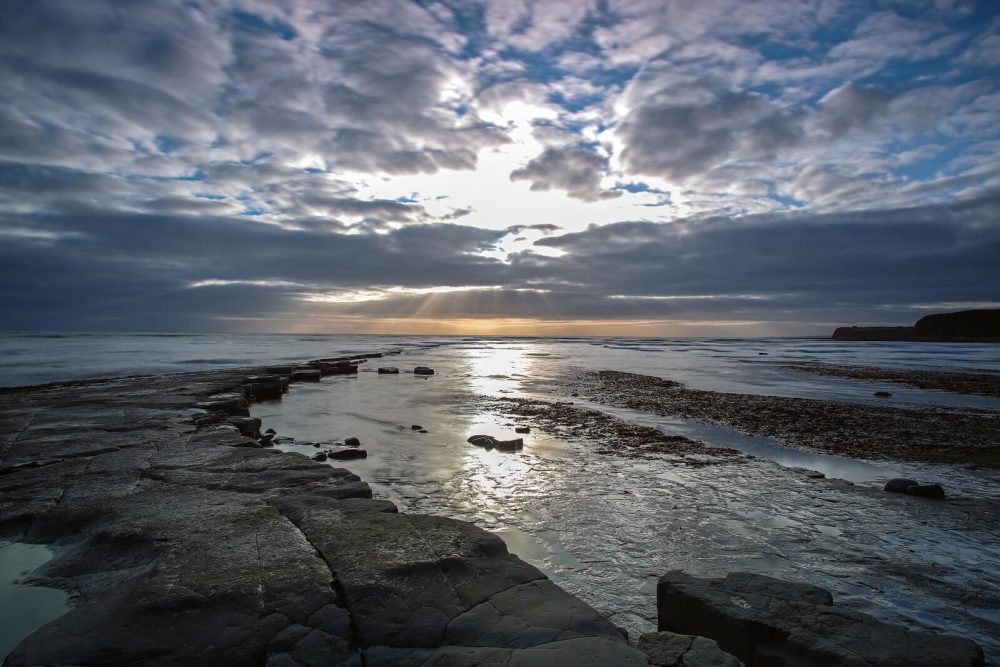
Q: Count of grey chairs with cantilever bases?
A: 0